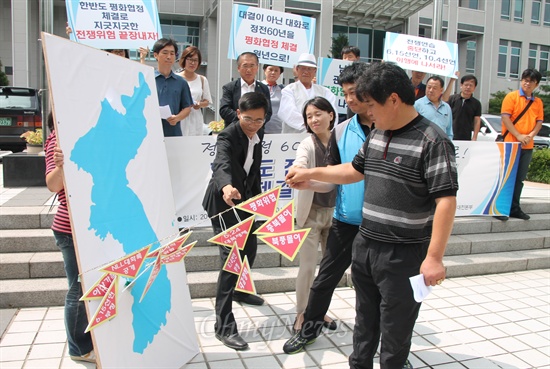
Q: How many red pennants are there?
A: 12